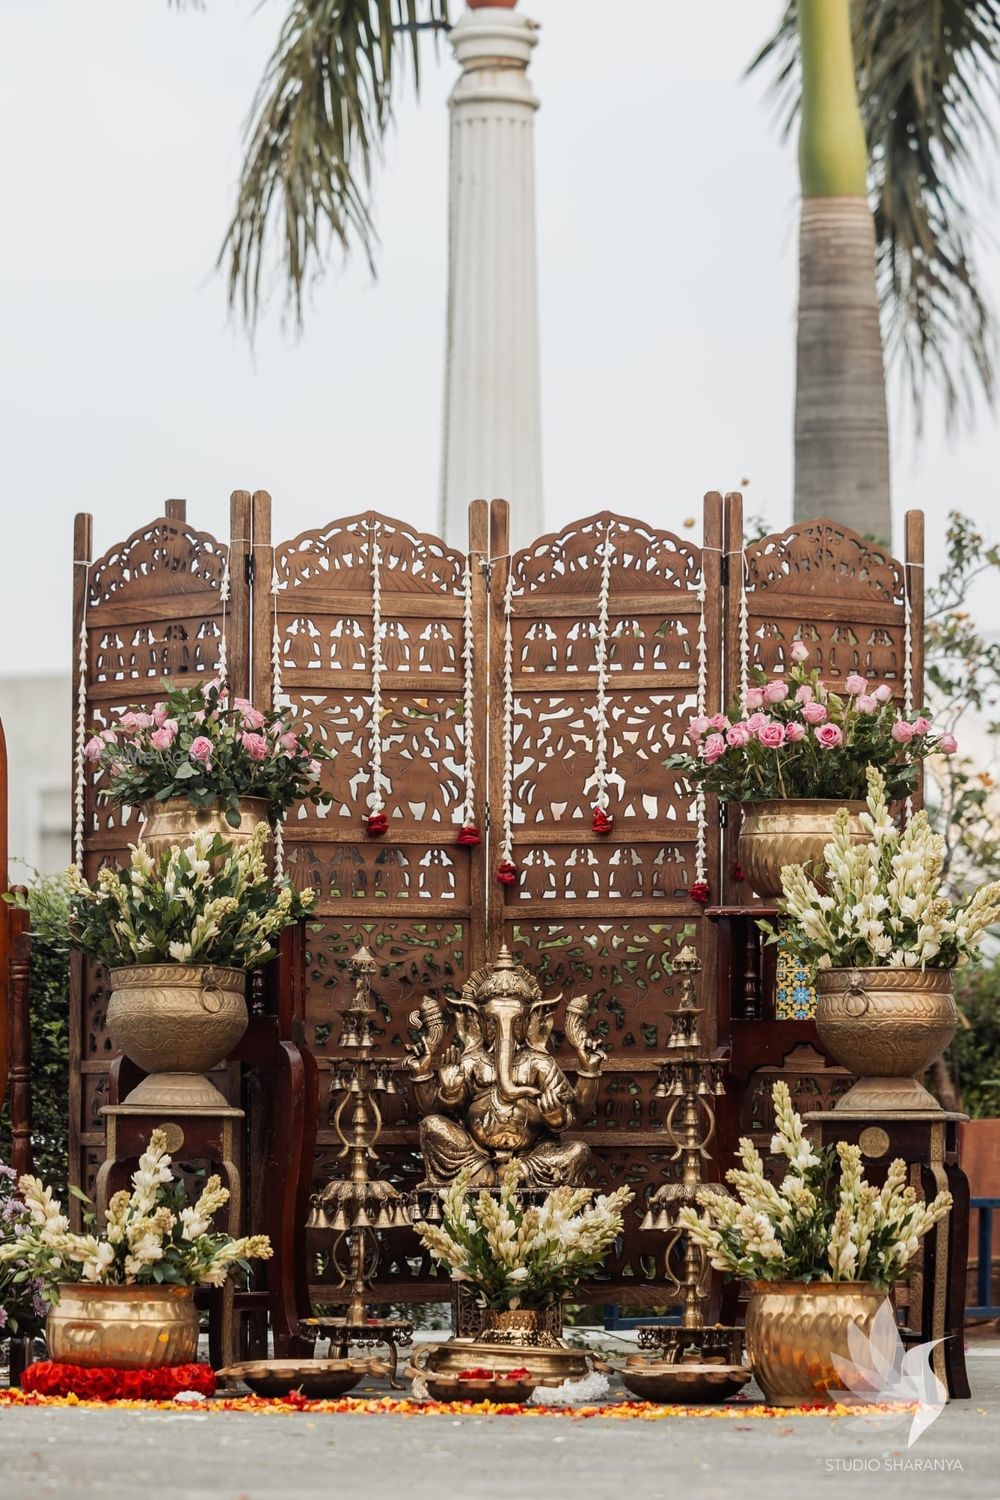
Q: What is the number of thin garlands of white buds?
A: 10